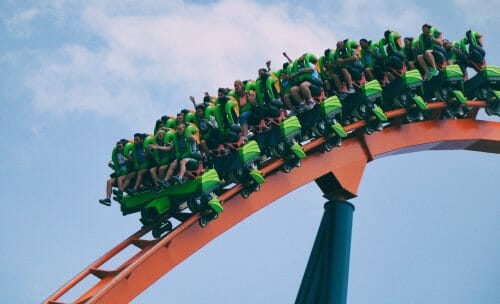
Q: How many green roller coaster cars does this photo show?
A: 8